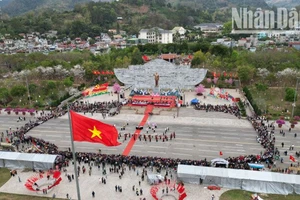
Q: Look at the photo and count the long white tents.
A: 2